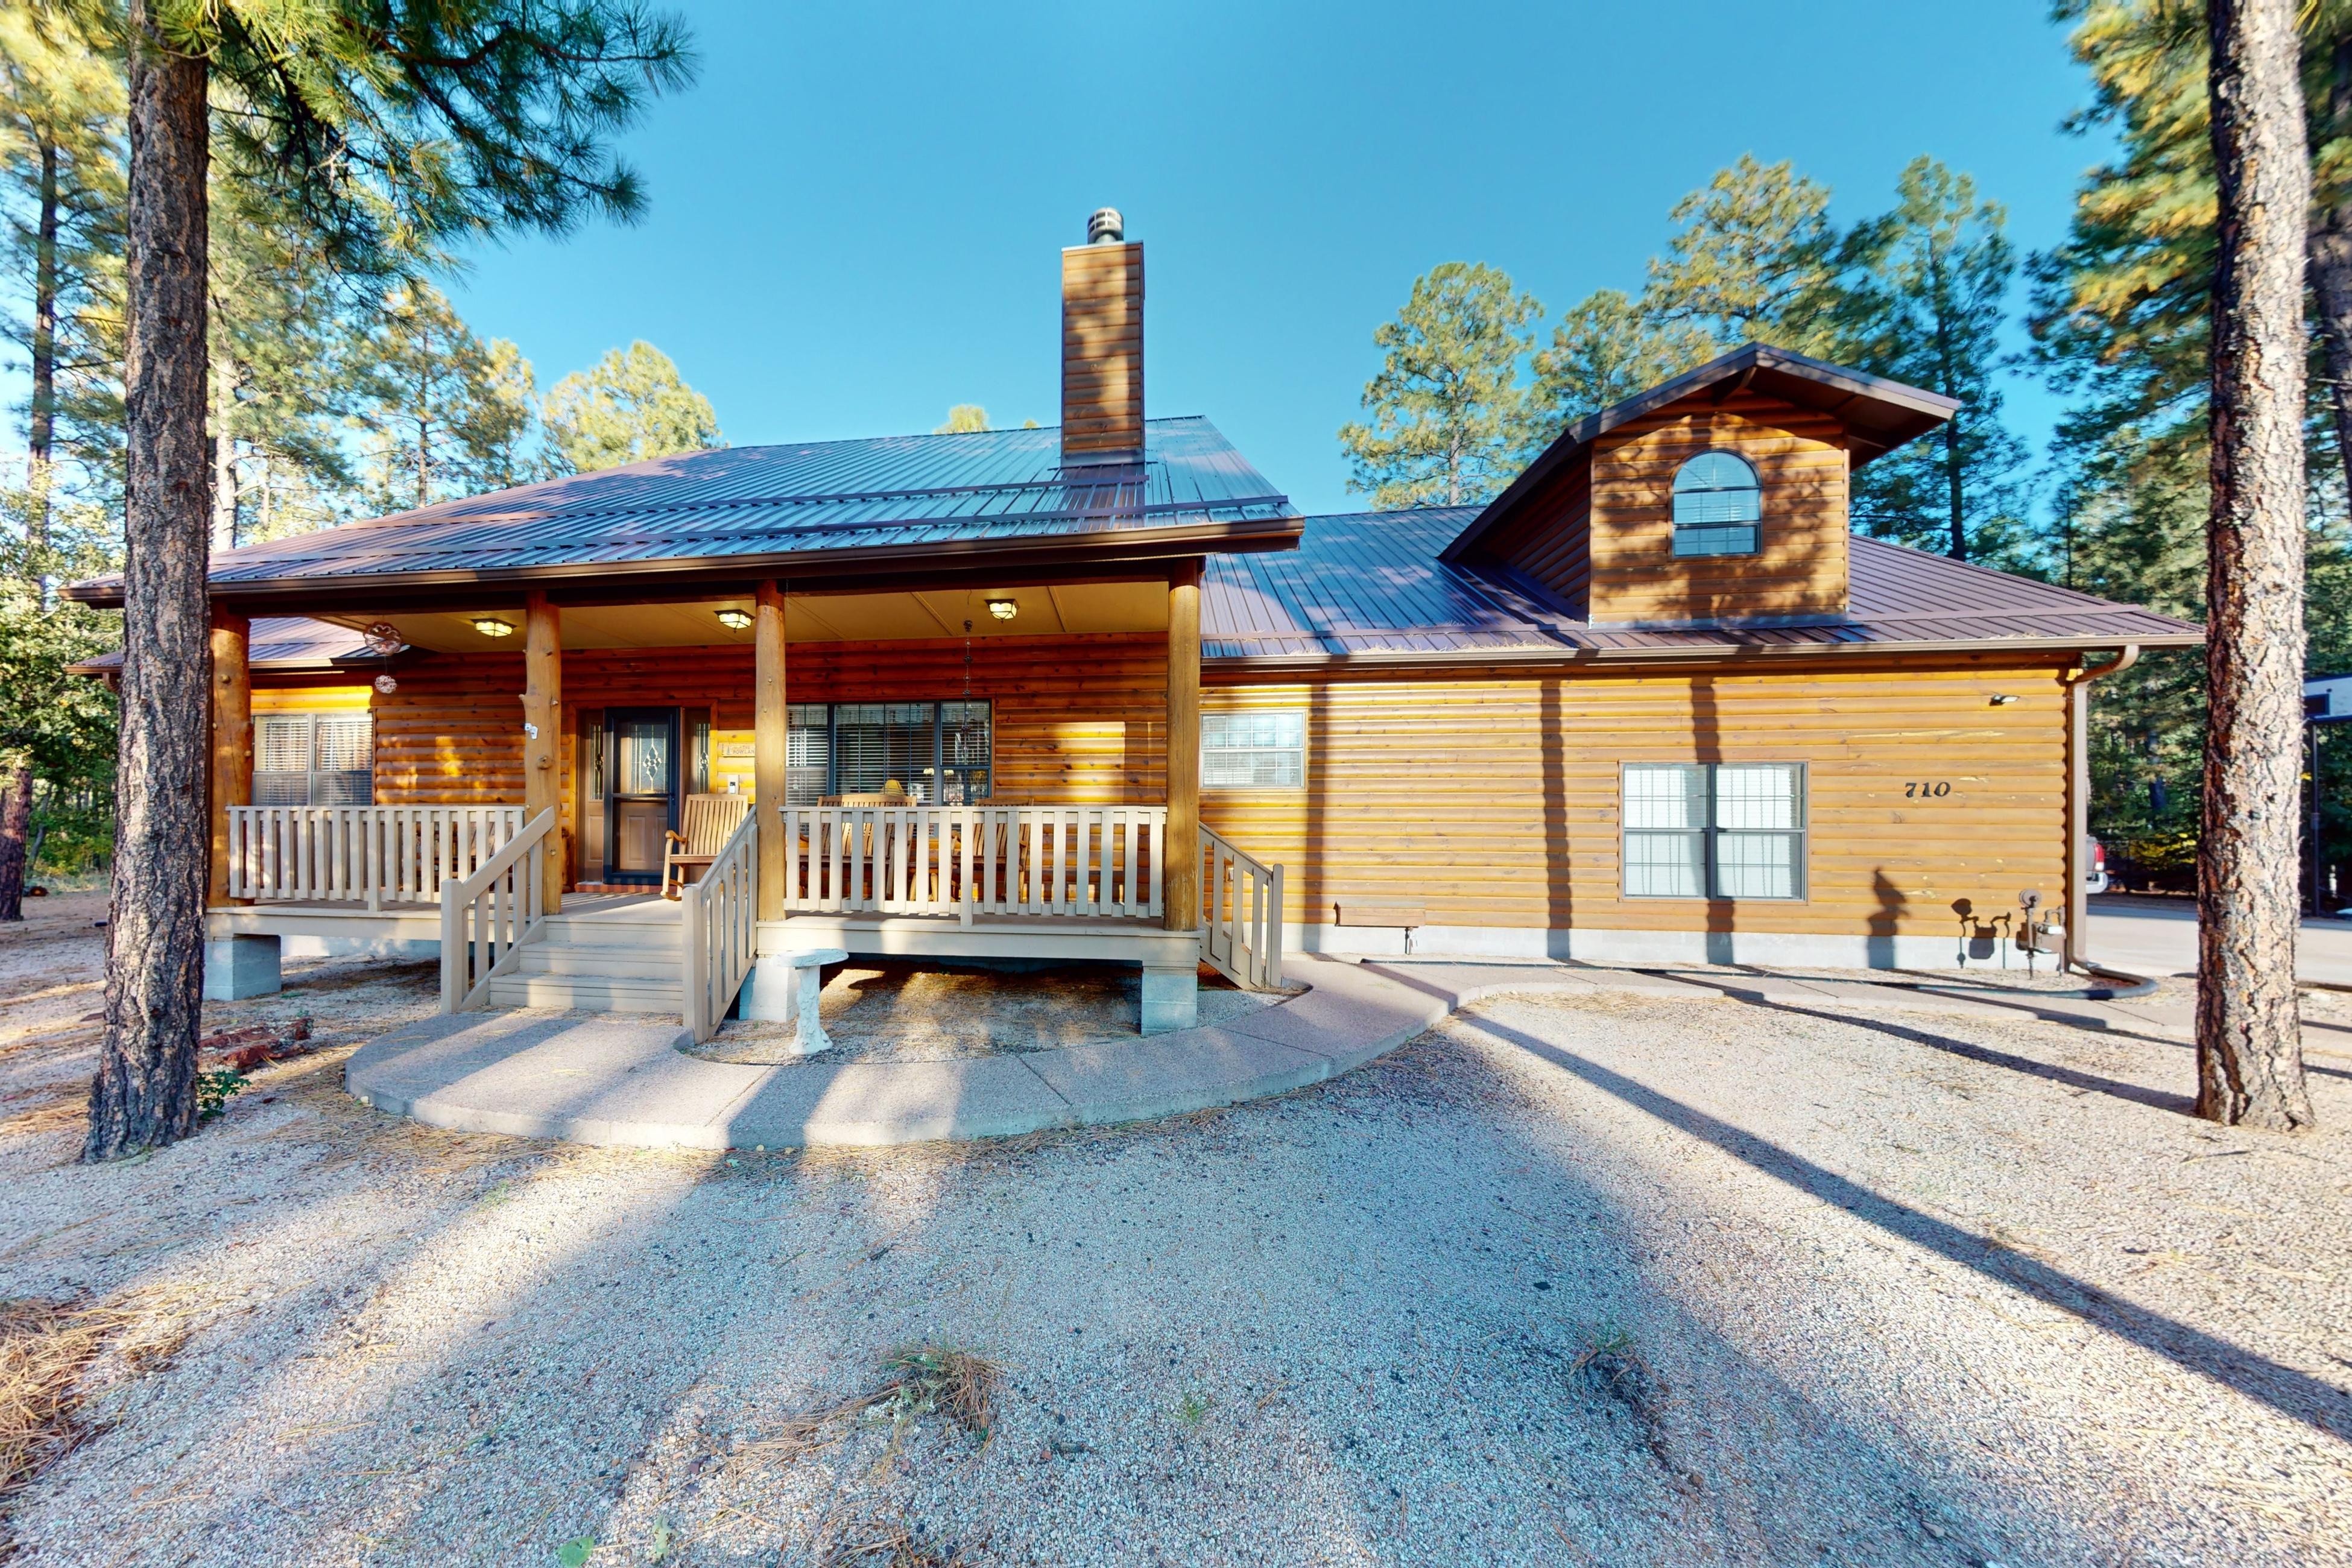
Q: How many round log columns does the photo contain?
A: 4